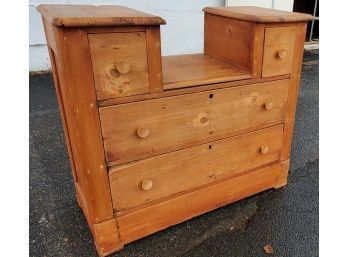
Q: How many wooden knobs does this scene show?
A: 6